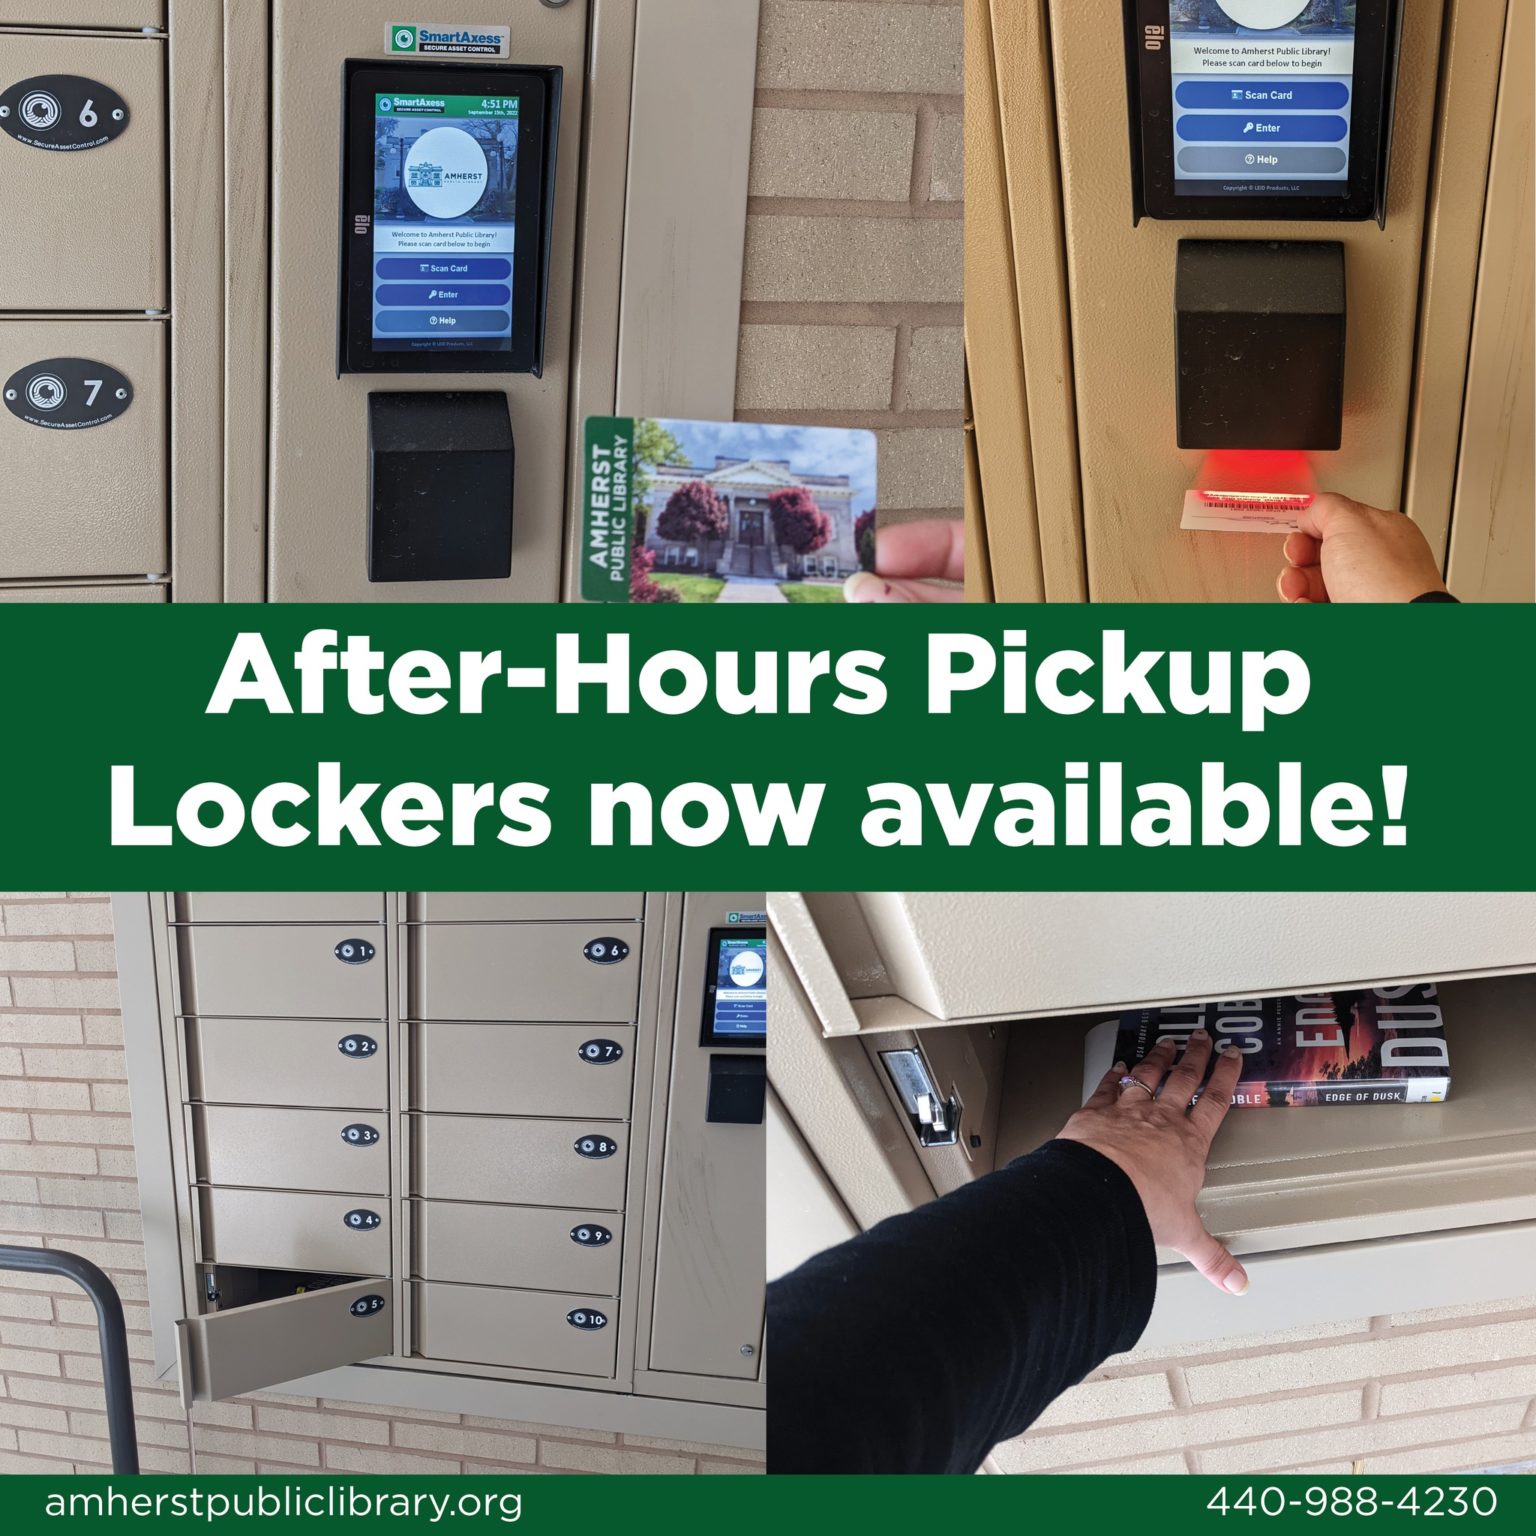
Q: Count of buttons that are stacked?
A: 3